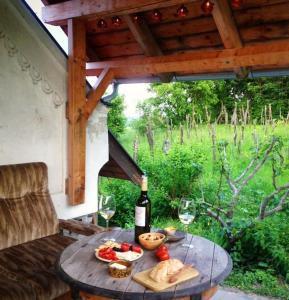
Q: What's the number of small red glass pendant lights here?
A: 7